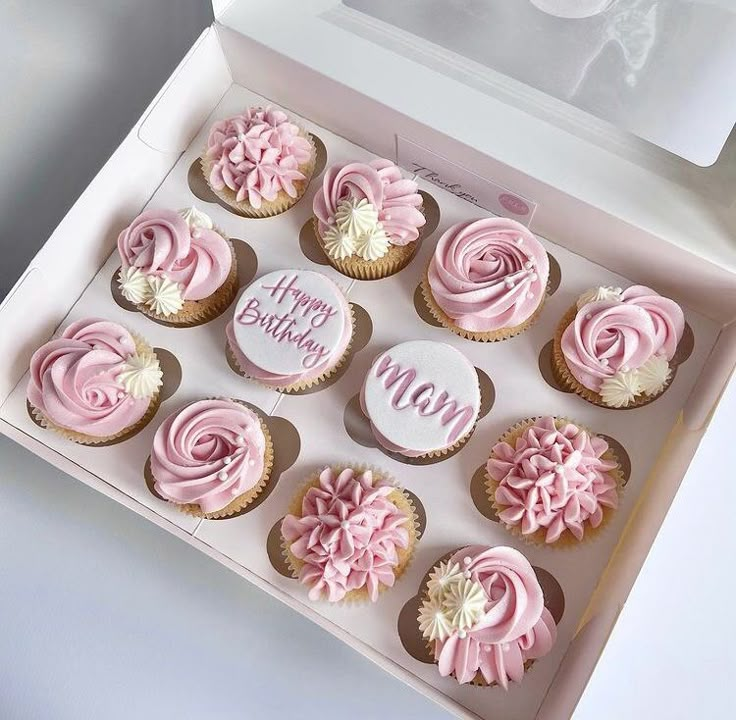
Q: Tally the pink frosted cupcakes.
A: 10